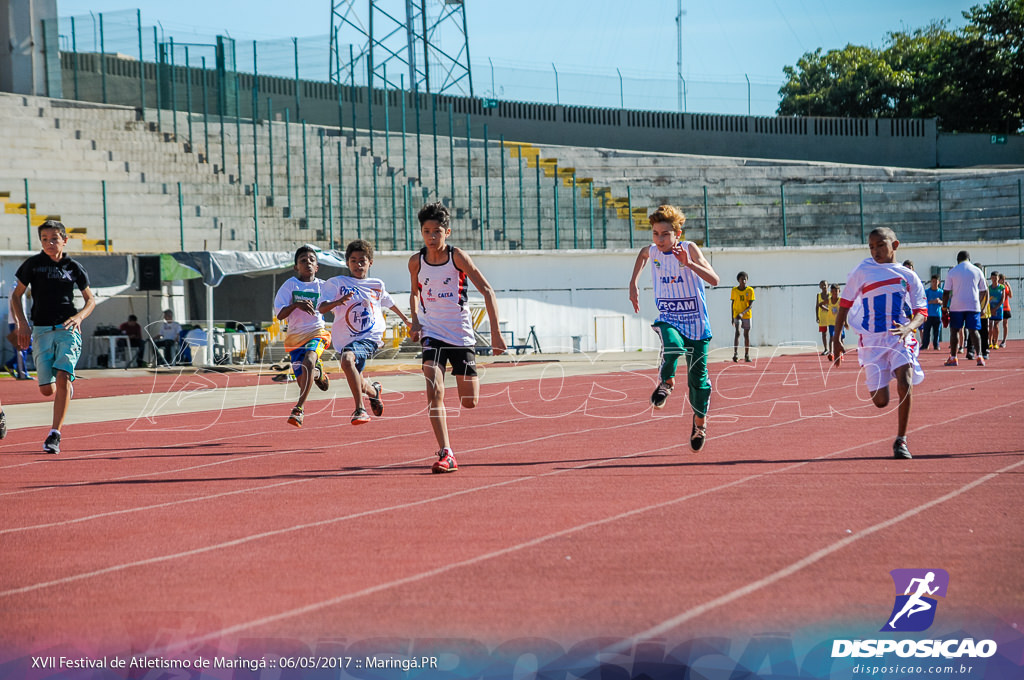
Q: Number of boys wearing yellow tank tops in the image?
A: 2